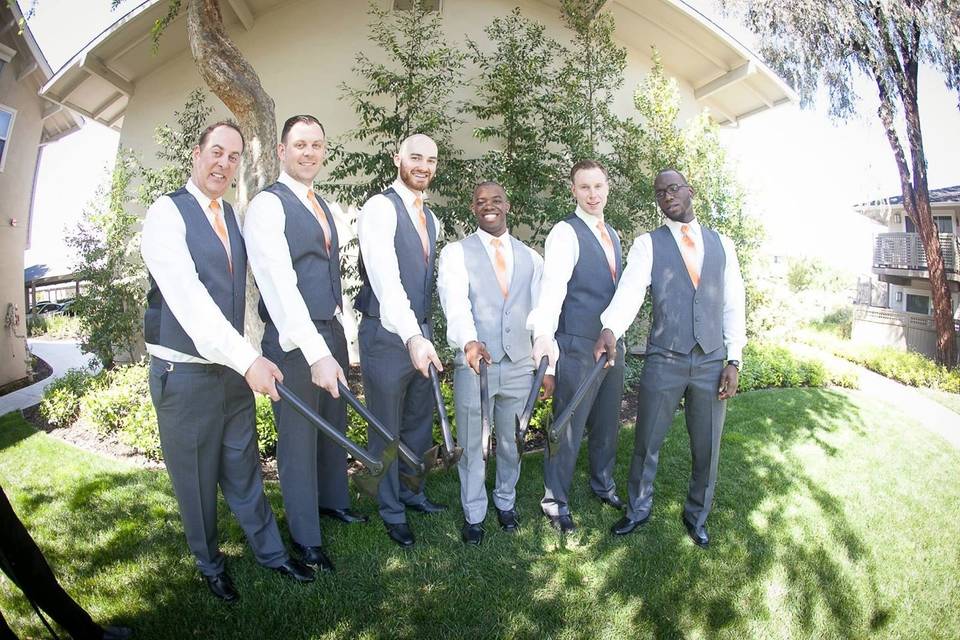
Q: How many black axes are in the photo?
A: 6